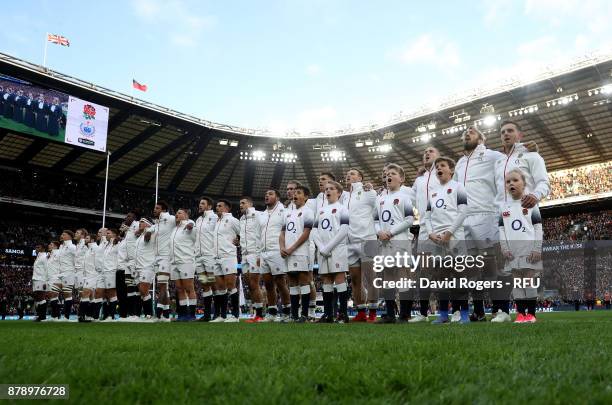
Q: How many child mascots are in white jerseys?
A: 5